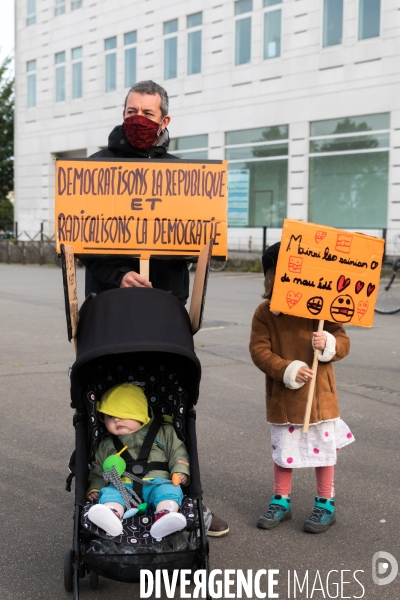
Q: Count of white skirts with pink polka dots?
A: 1